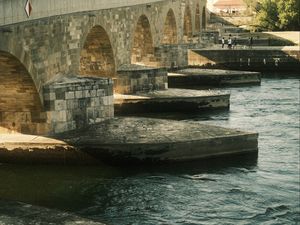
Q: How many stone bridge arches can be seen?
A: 7